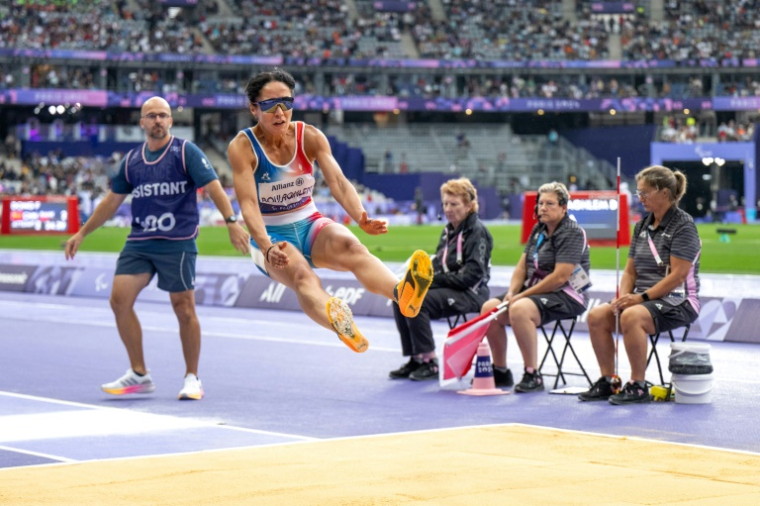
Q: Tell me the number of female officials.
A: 3